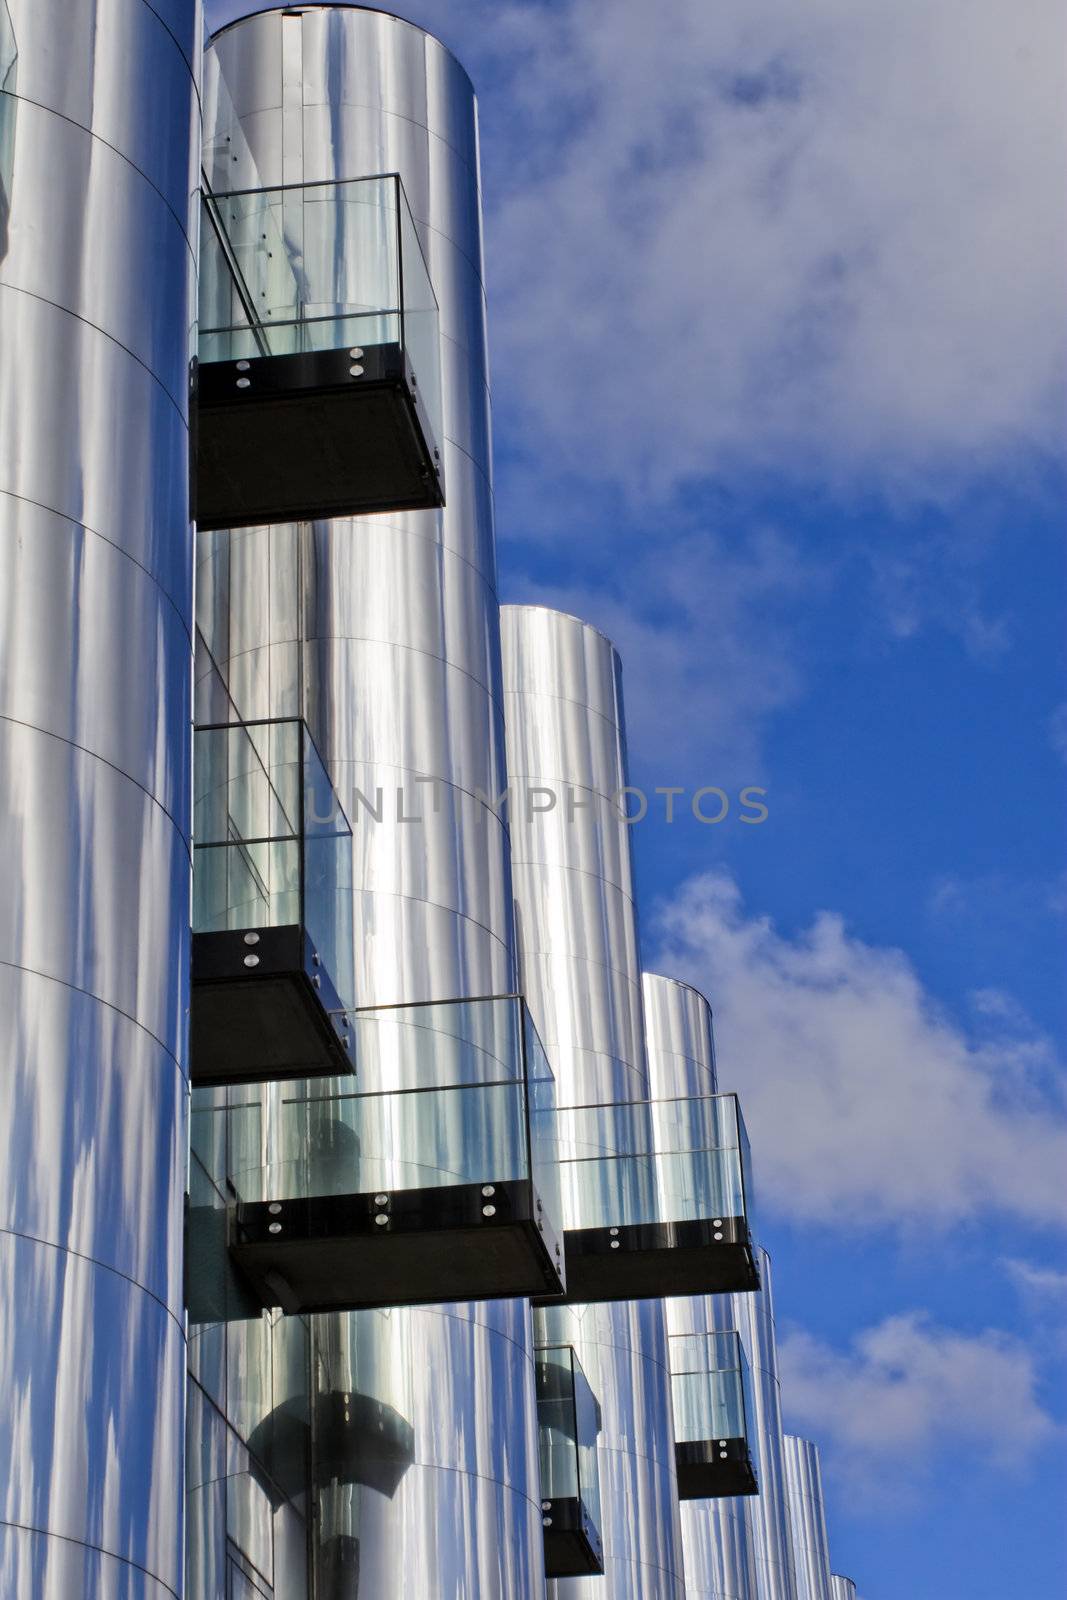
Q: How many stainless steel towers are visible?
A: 7